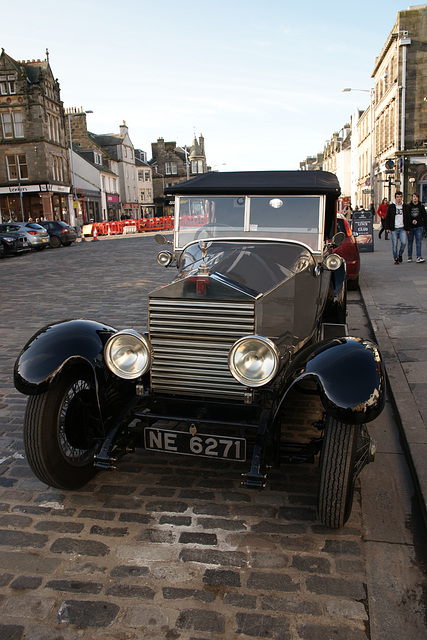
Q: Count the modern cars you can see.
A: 4